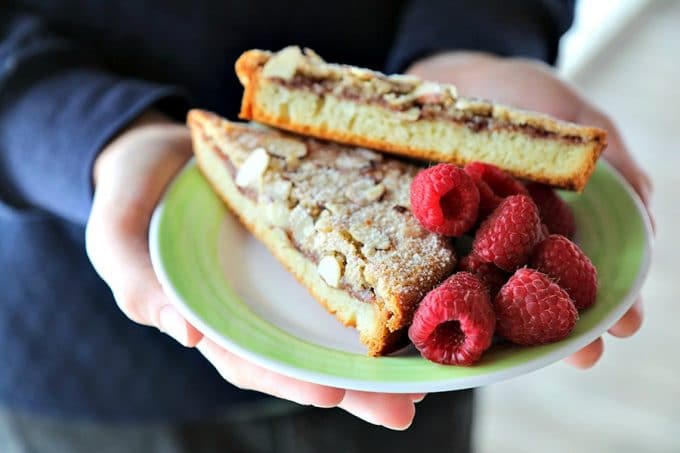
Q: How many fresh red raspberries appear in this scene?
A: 8